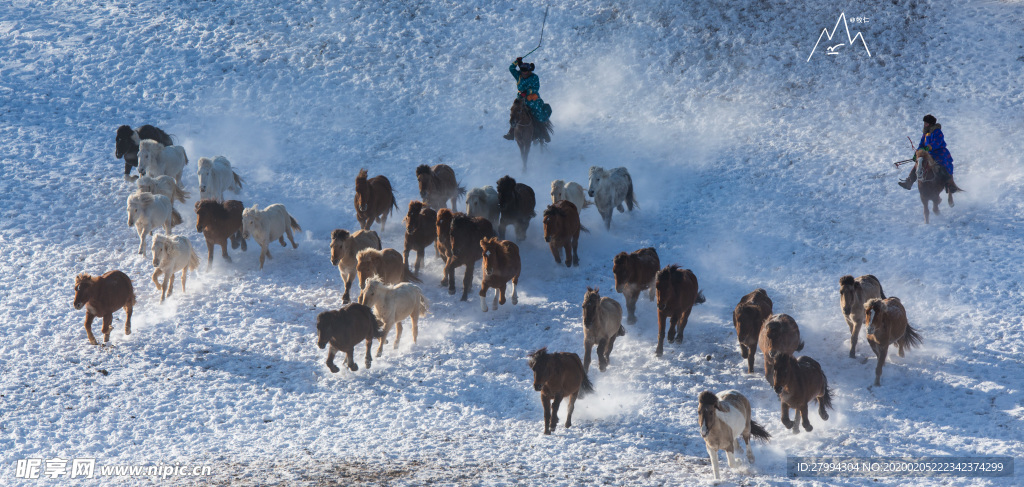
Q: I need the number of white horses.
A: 10